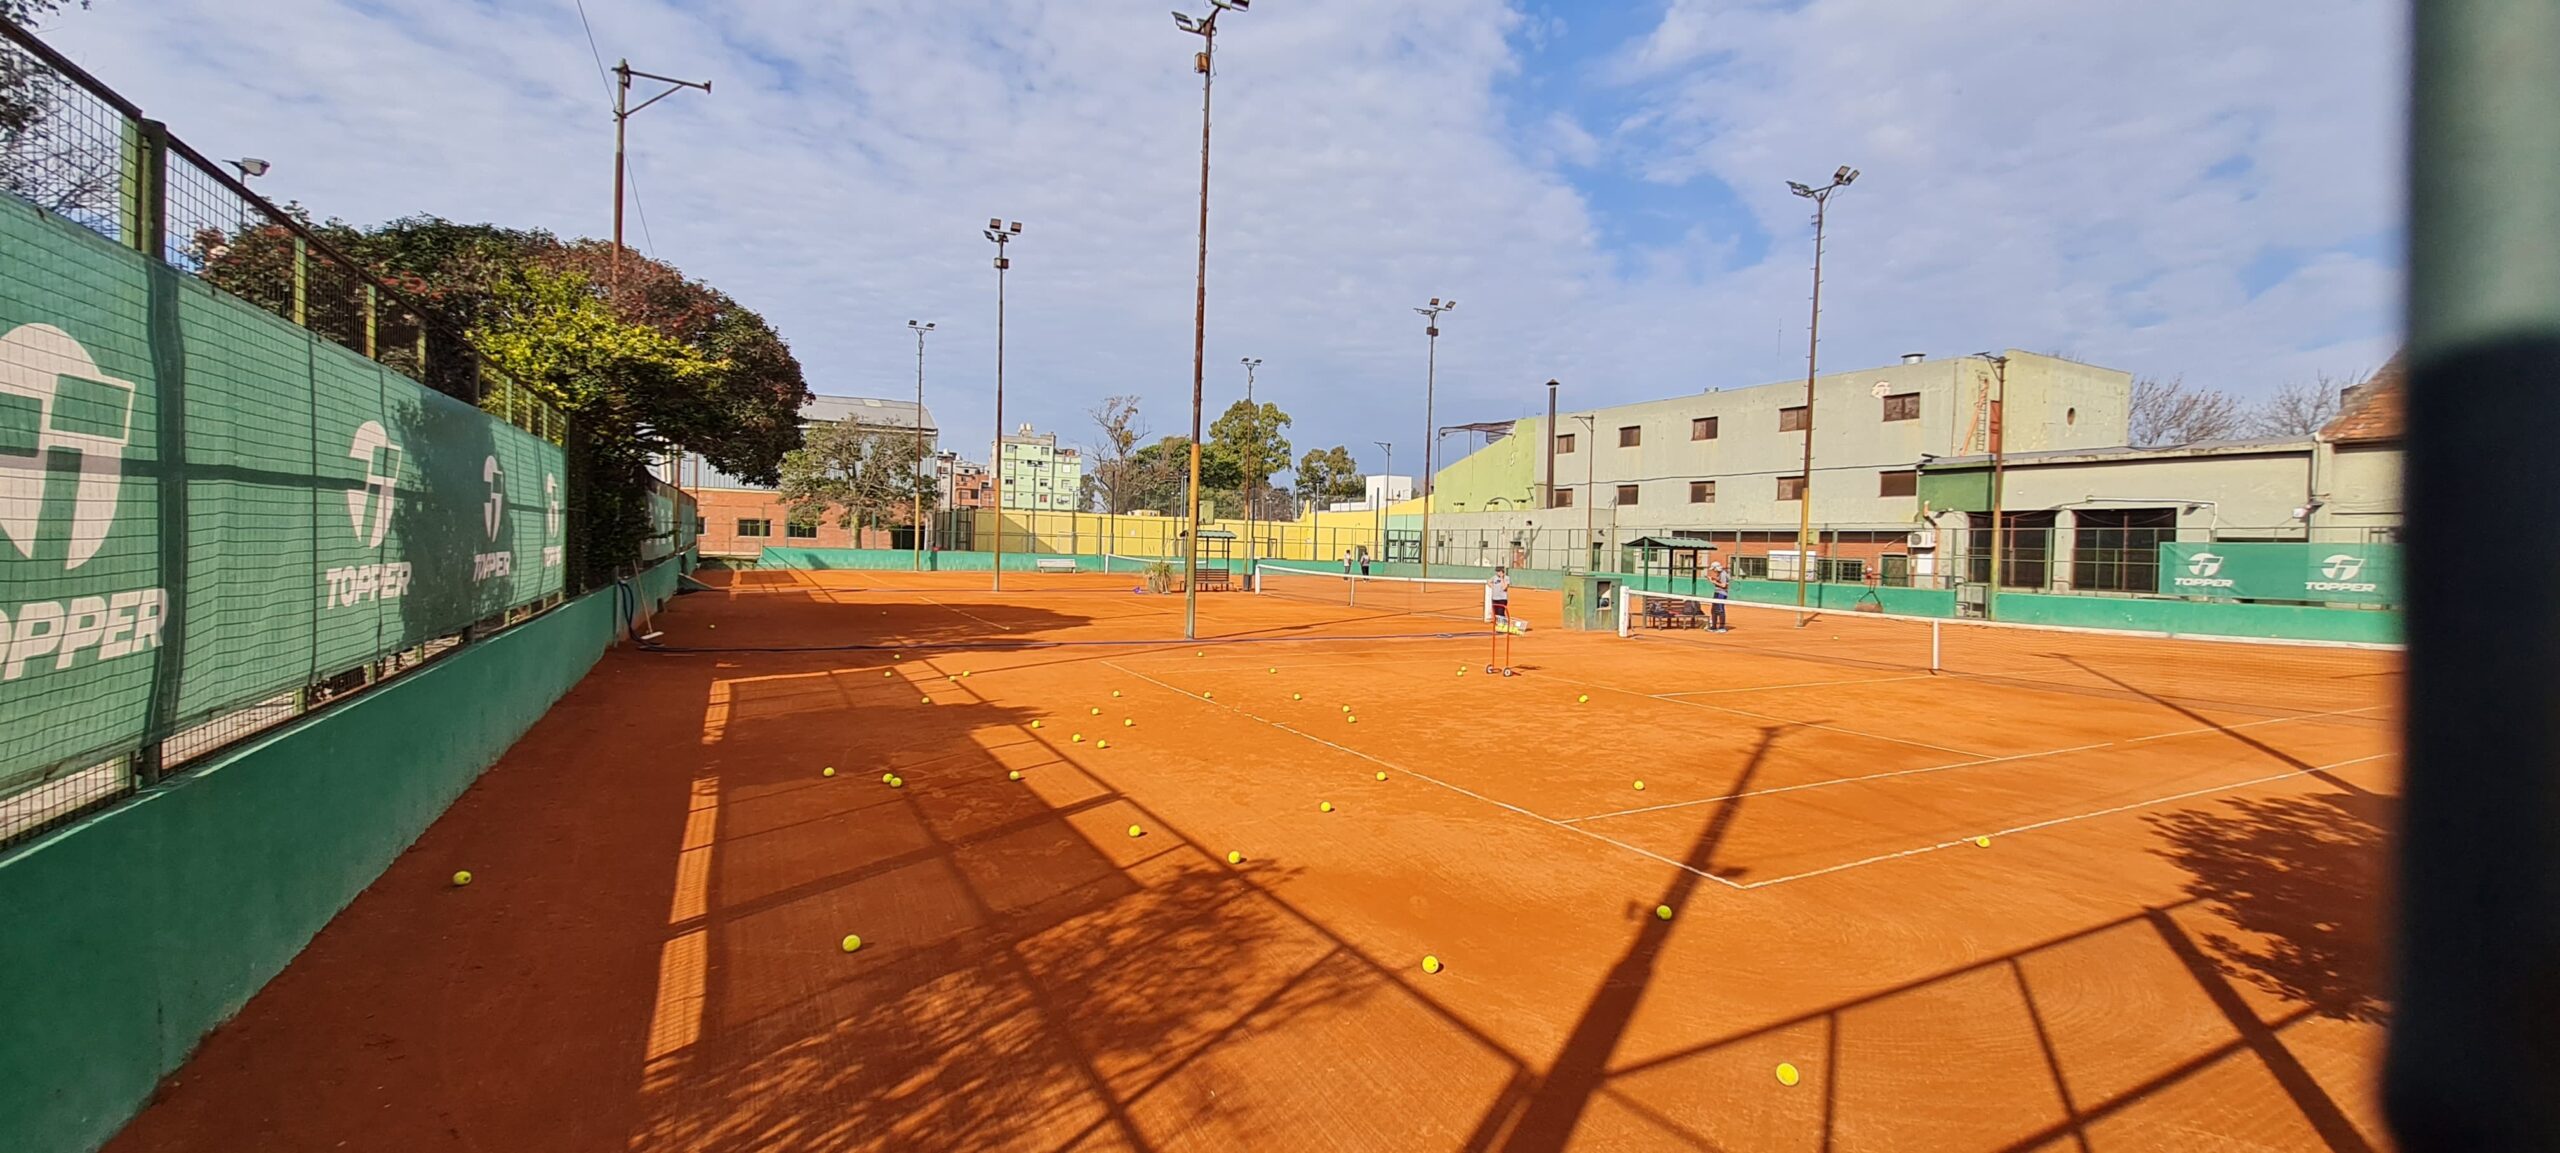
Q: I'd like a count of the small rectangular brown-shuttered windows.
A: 10